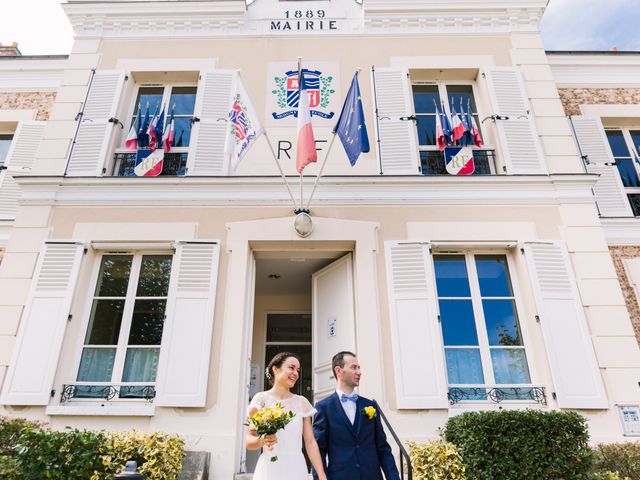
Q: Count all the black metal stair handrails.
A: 1